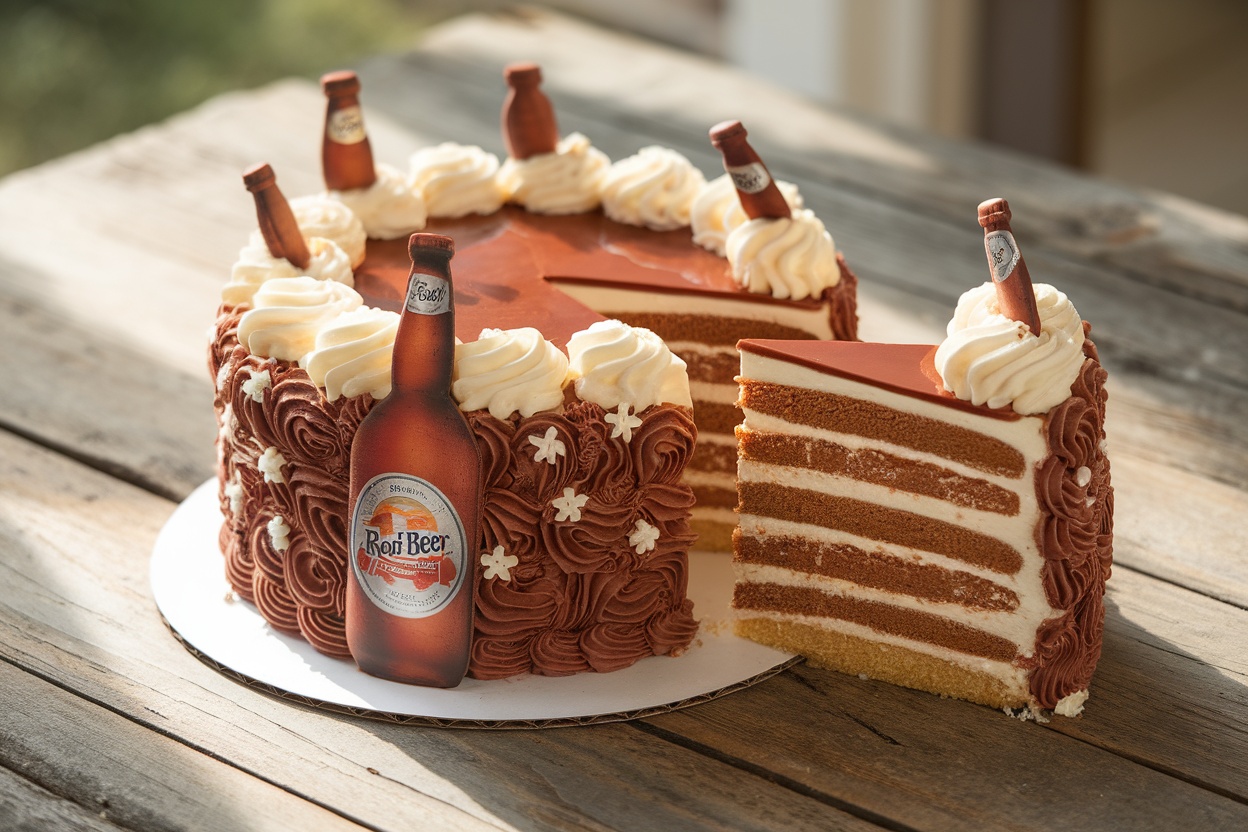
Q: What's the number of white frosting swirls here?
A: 13